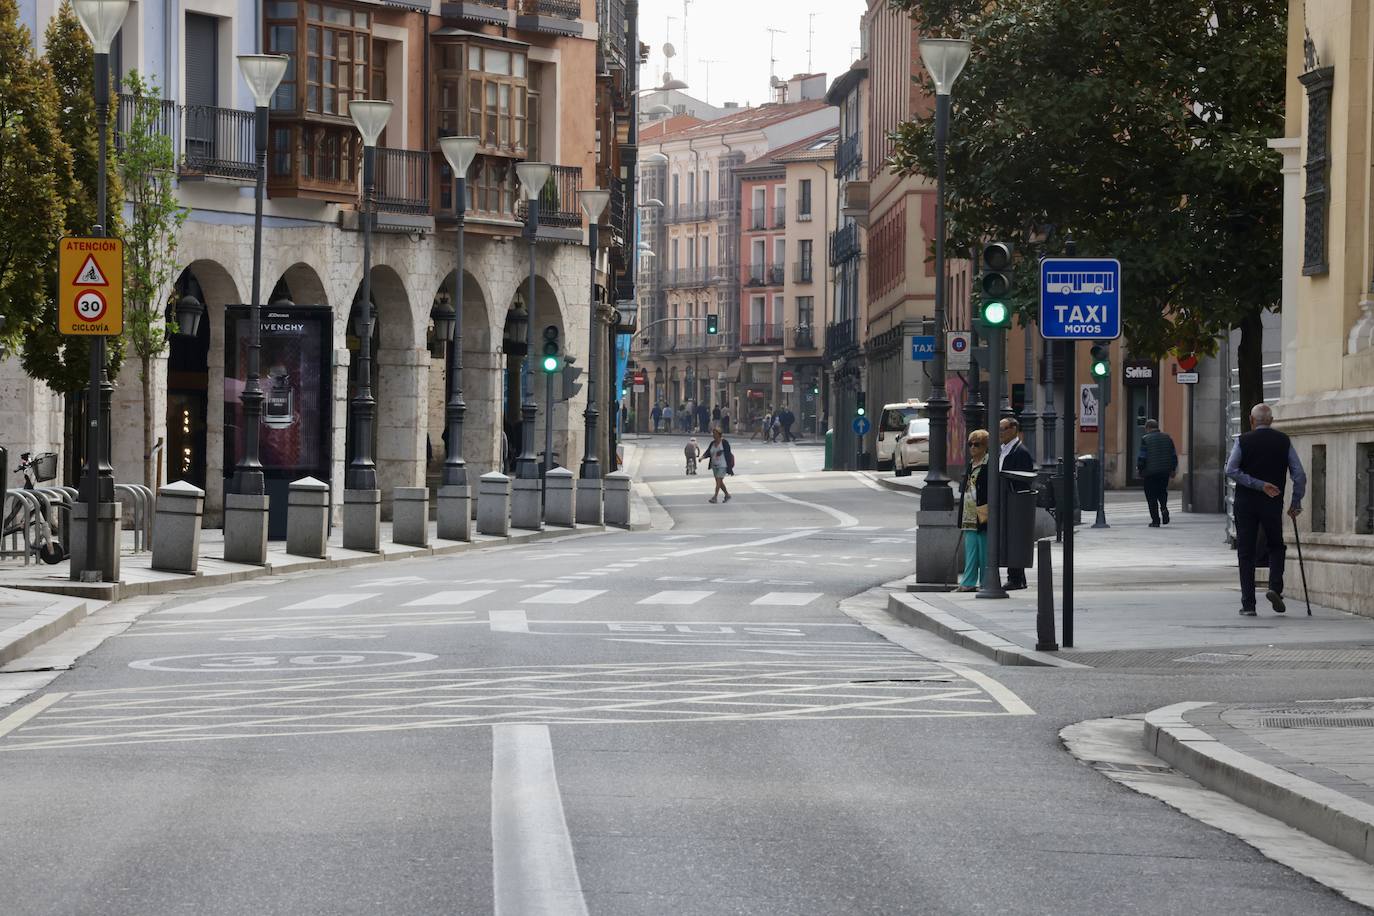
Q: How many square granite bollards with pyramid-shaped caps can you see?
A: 5